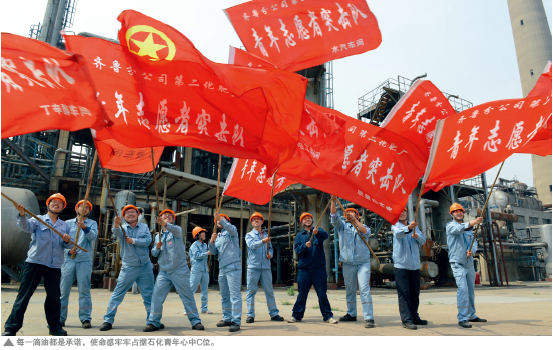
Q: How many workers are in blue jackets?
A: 11